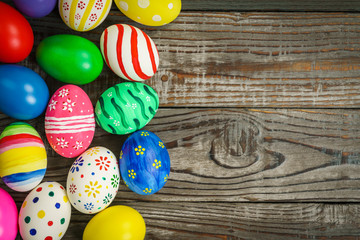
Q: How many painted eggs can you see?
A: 15